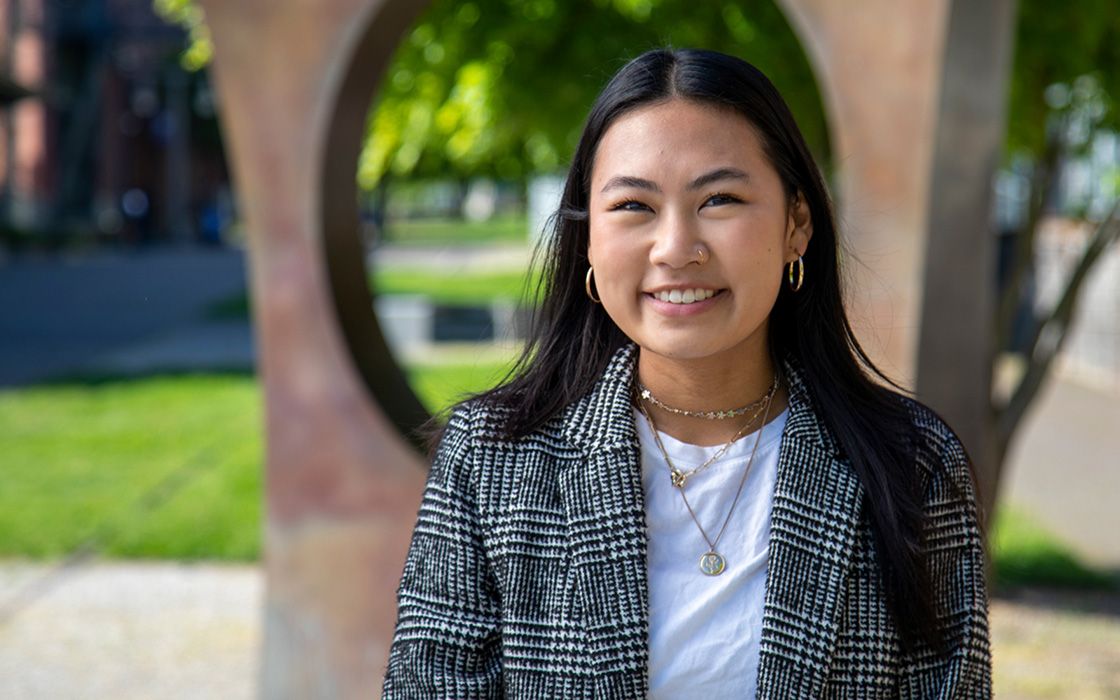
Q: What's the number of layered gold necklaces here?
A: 3